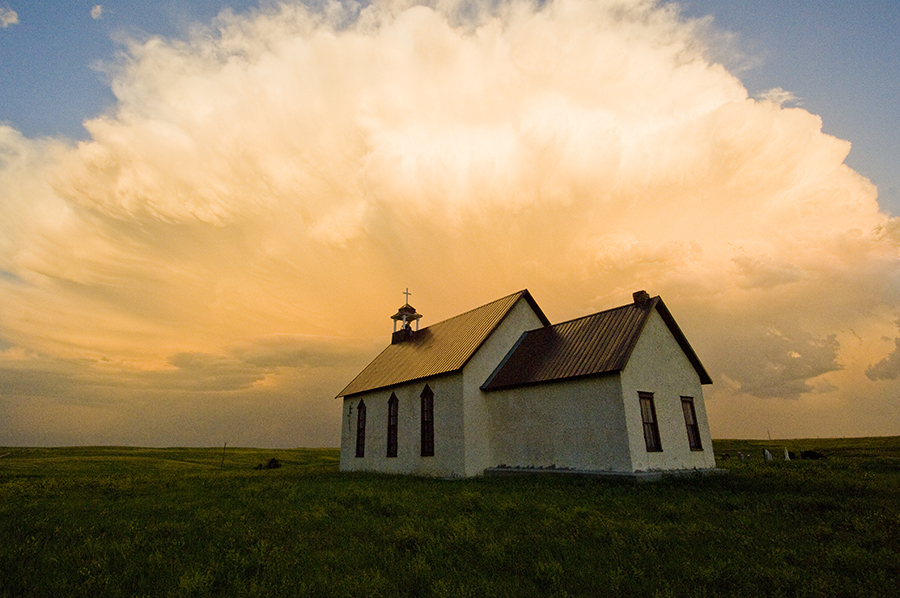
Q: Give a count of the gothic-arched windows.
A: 3